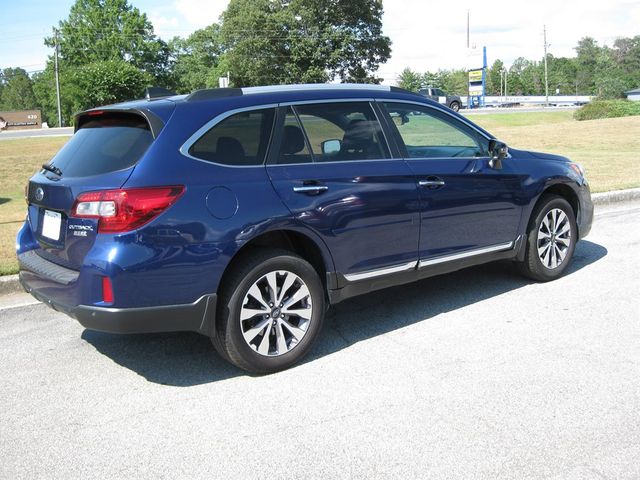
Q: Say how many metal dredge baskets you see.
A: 0